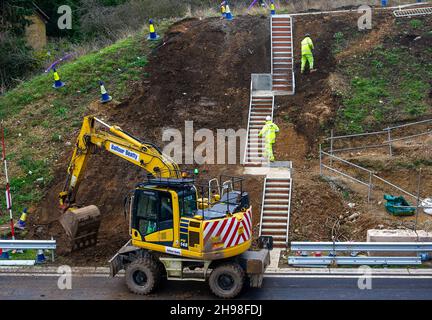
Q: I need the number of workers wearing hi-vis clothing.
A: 2